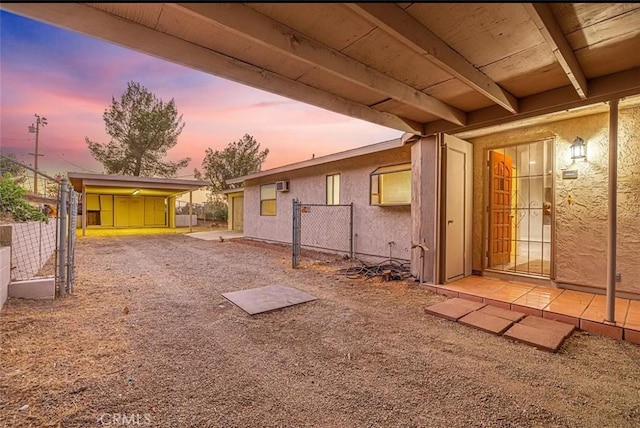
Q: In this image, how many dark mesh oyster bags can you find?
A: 0